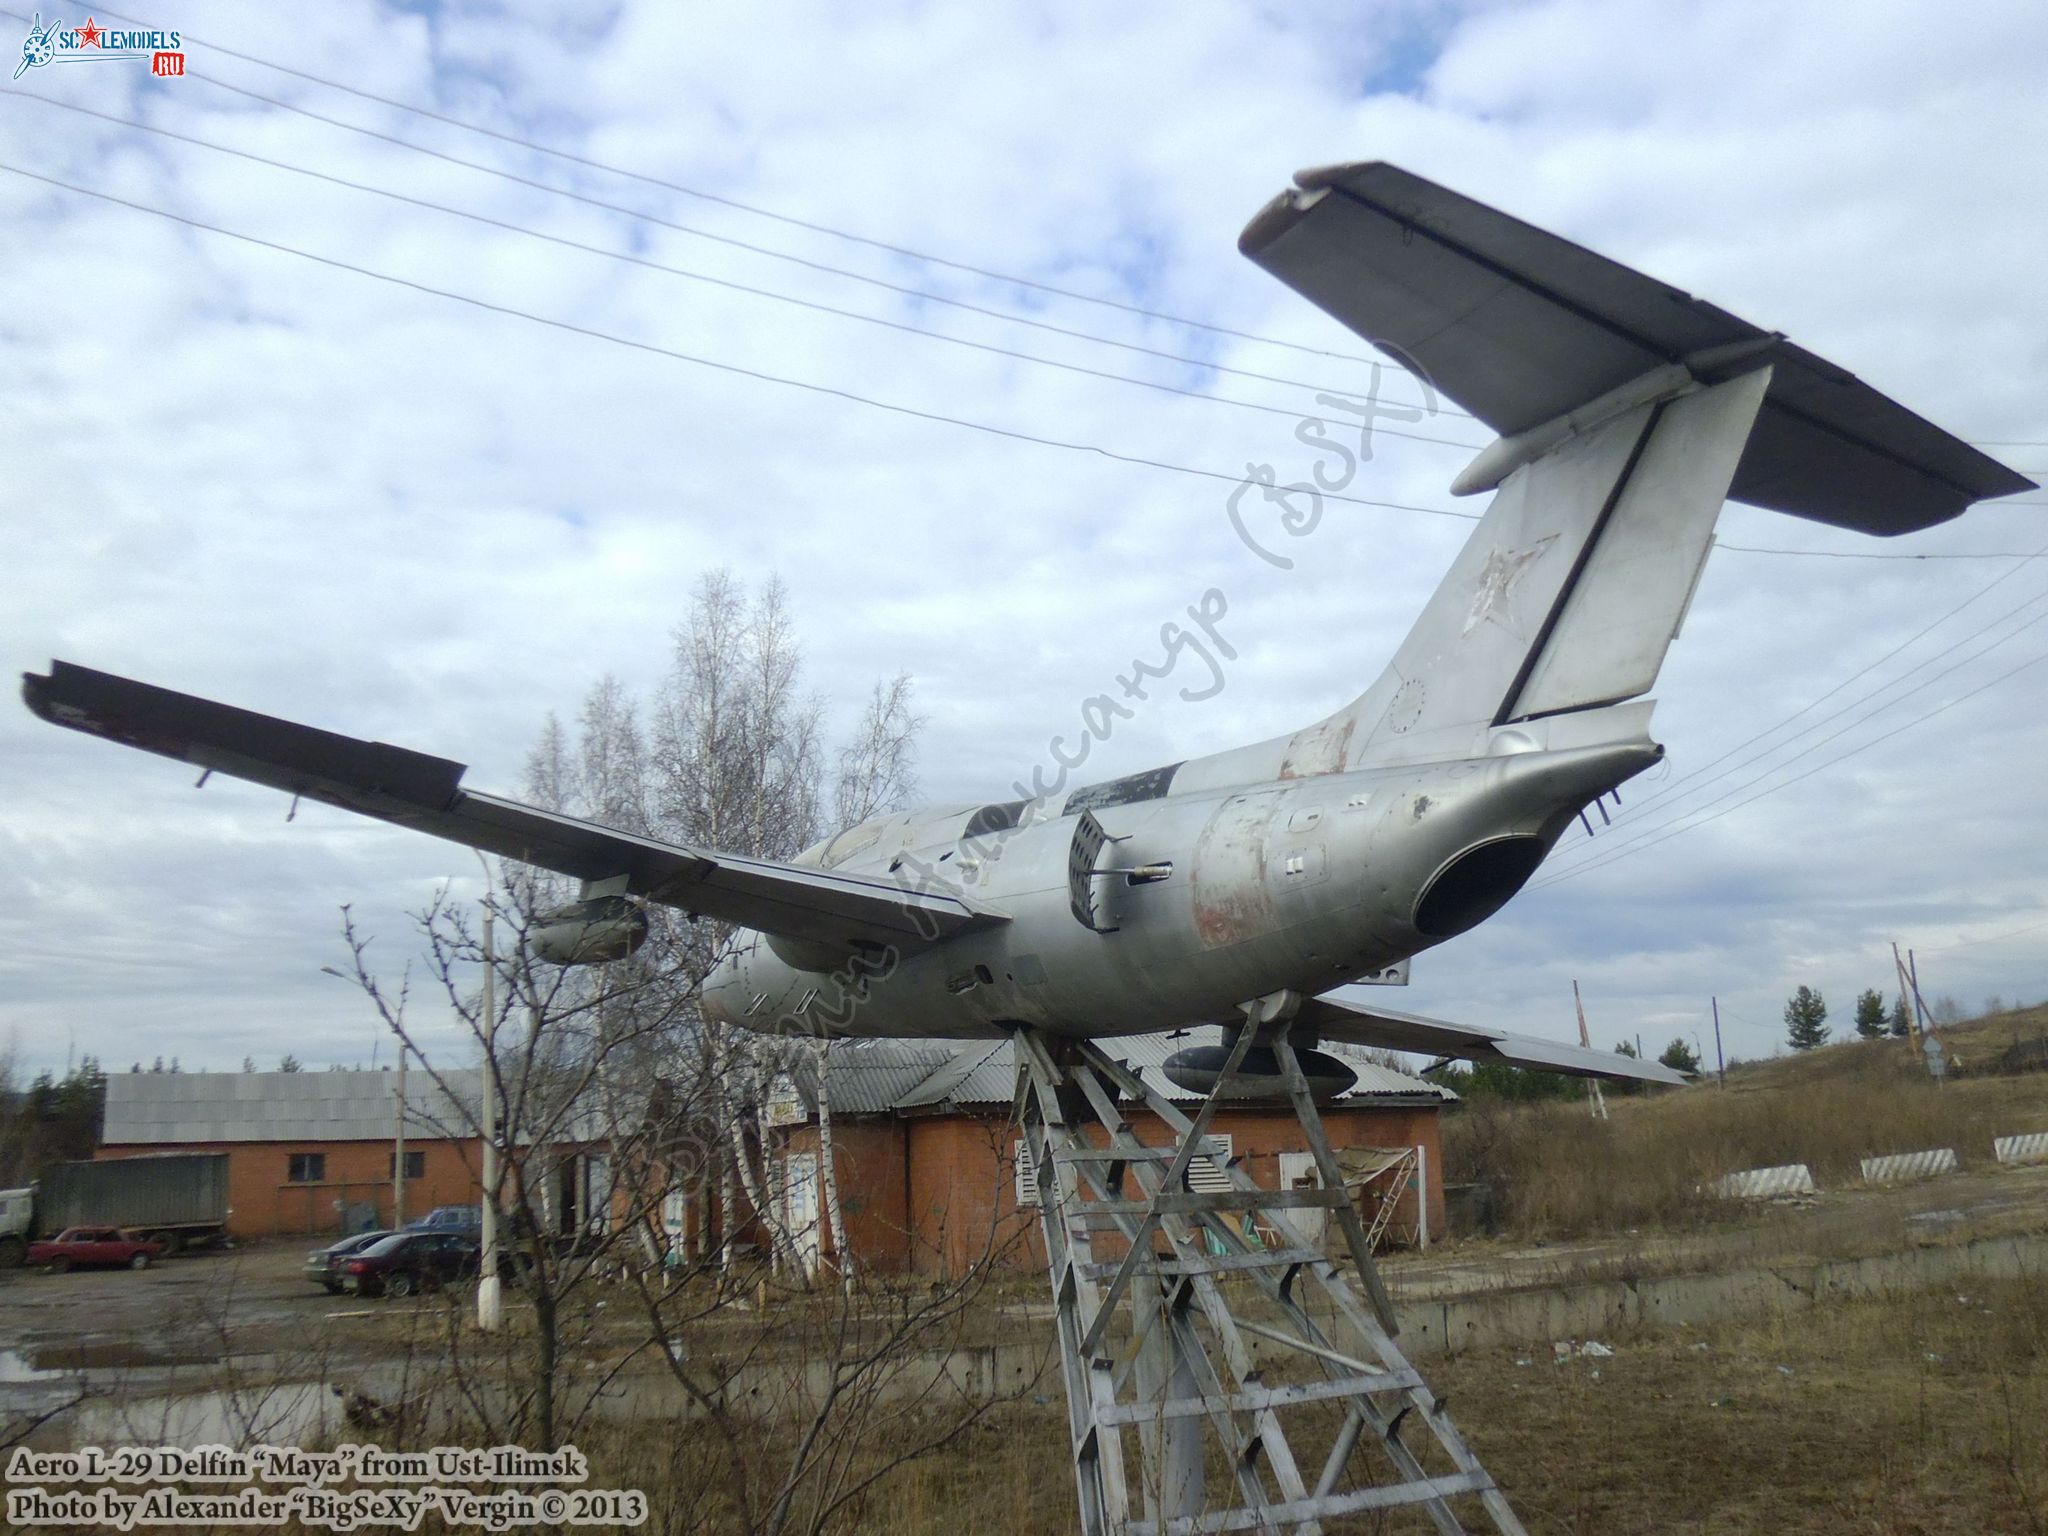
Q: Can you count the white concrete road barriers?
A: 3